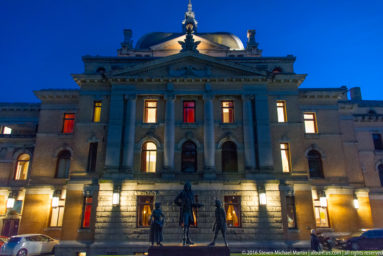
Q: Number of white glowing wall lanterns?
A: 6